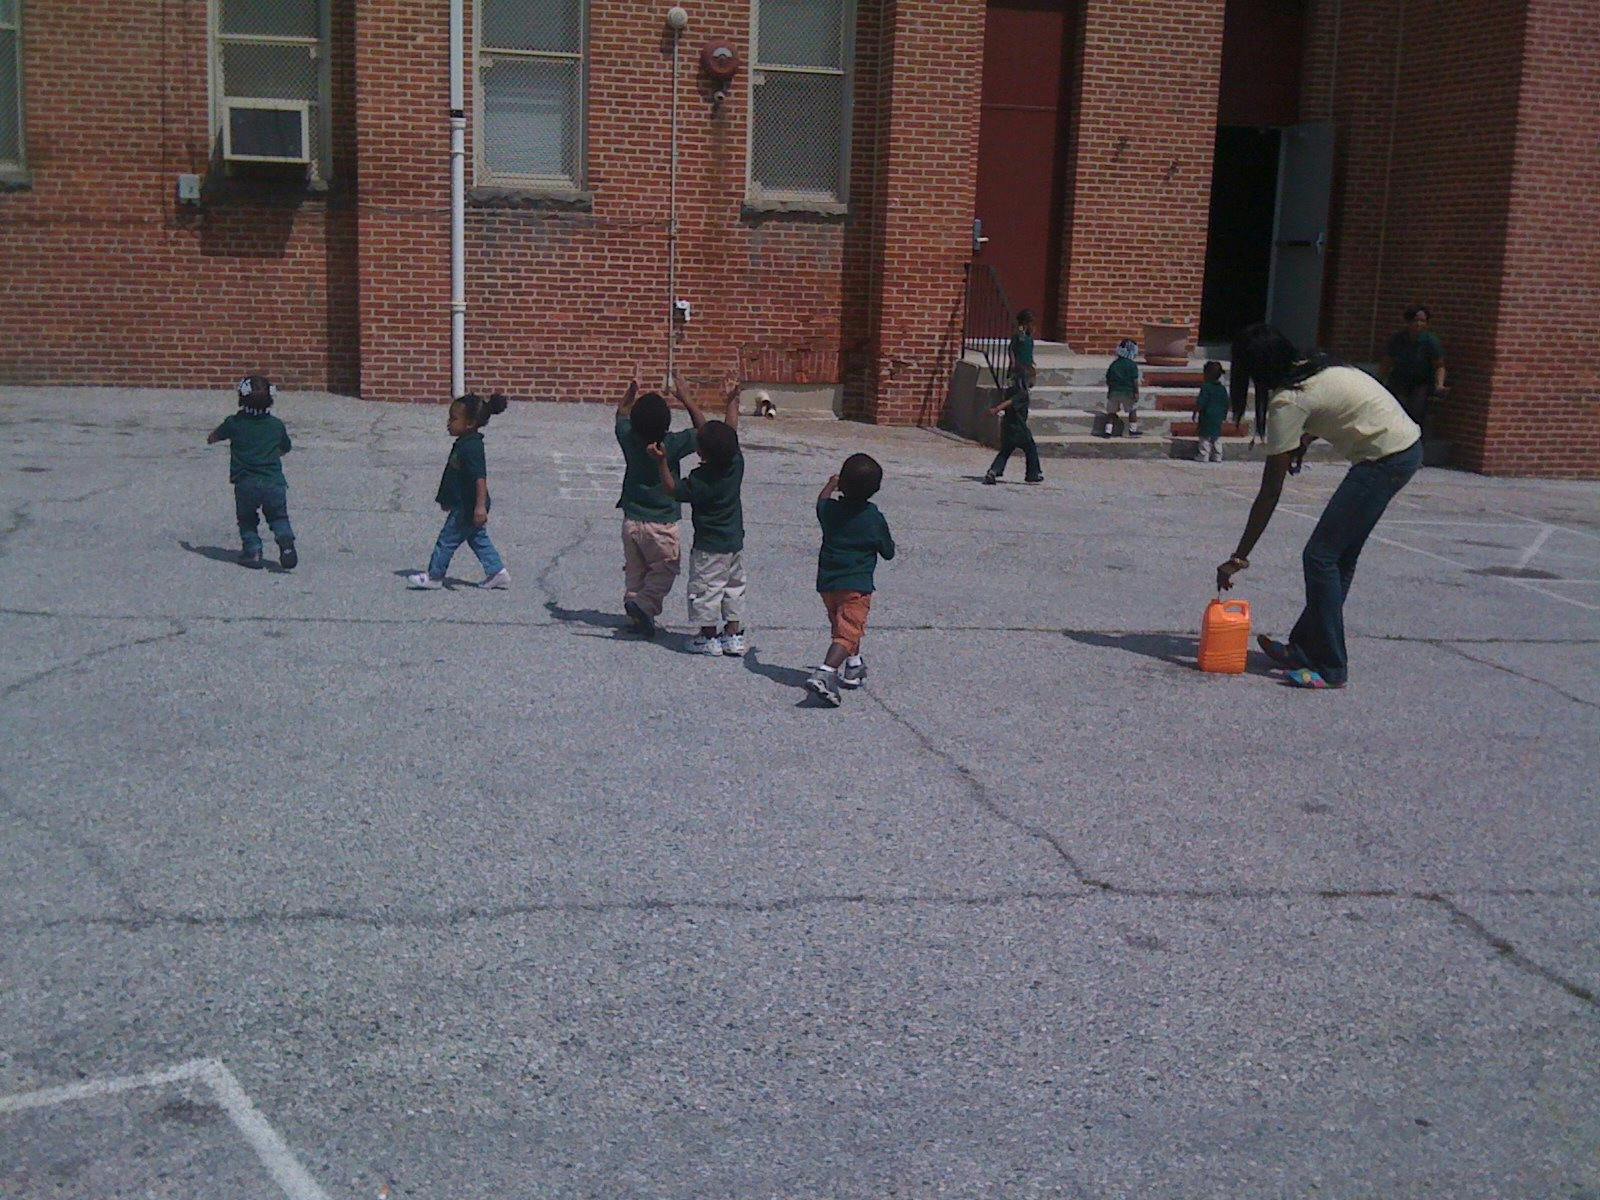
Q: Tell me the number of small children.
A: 9